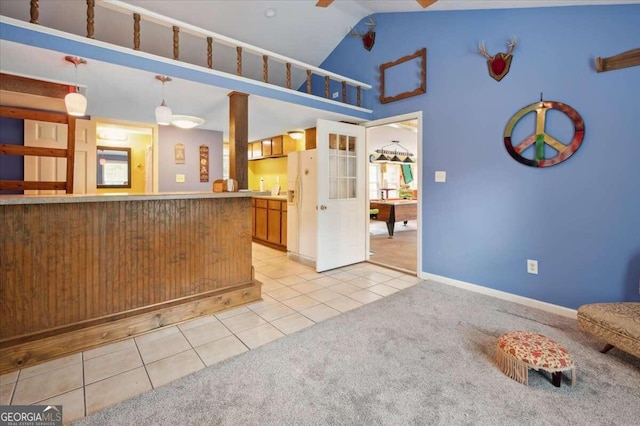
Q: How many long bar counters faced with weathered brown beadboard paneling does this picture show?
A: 1